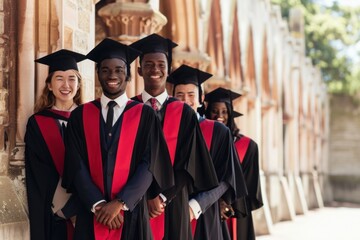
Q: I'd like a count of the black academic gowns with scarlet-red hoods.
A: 5